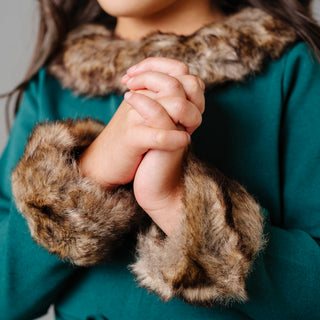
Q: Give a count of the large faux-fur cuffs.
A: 2